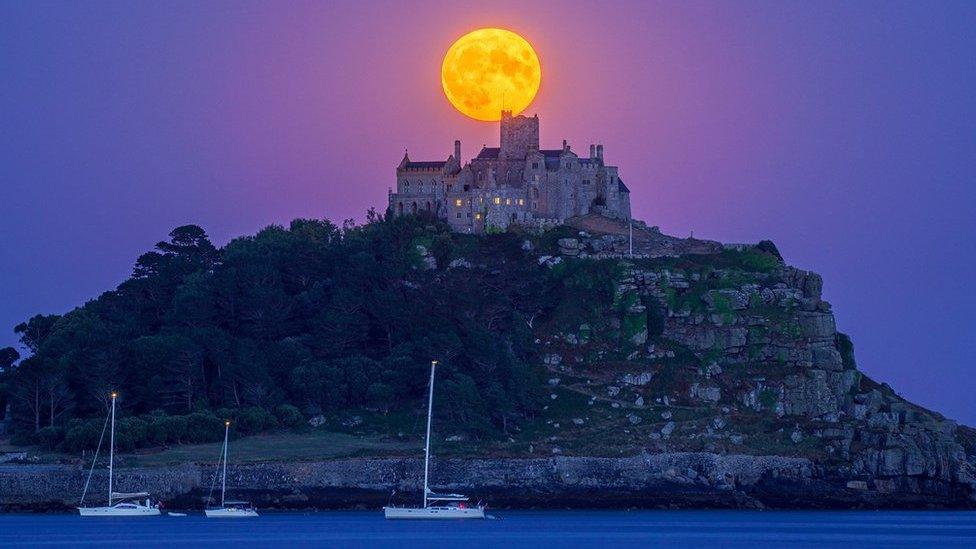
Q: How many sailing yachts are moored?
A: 3